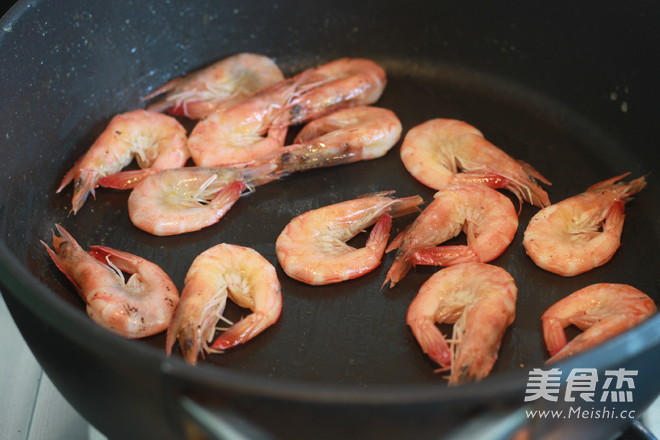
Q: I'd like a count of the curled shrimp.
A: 14